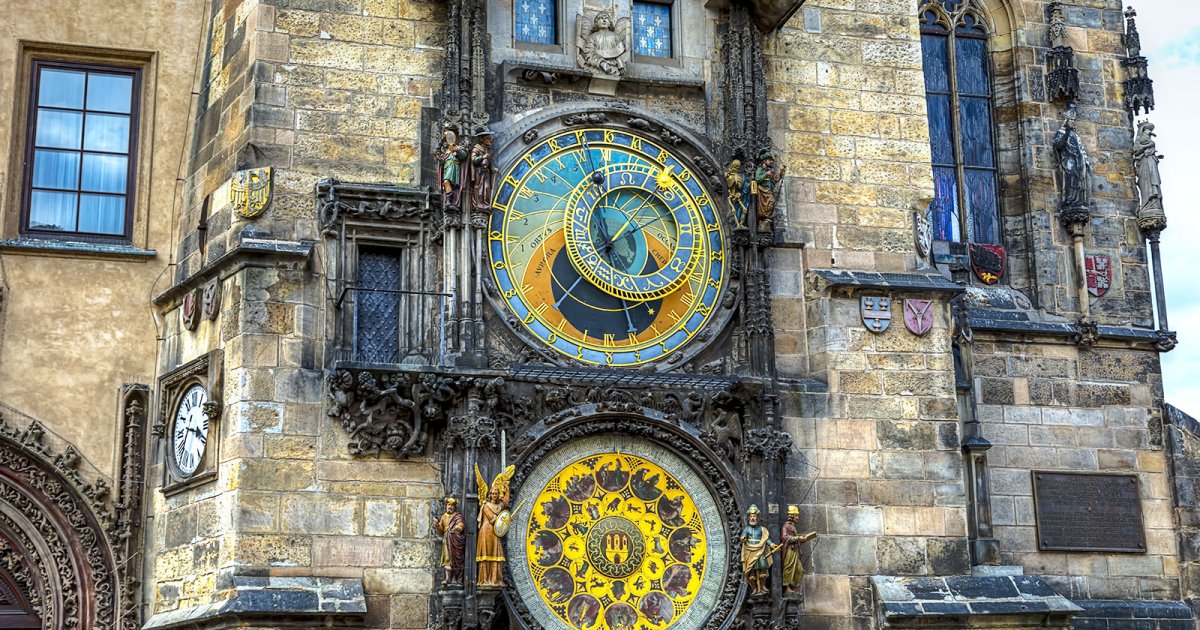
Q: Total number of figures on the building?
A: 11